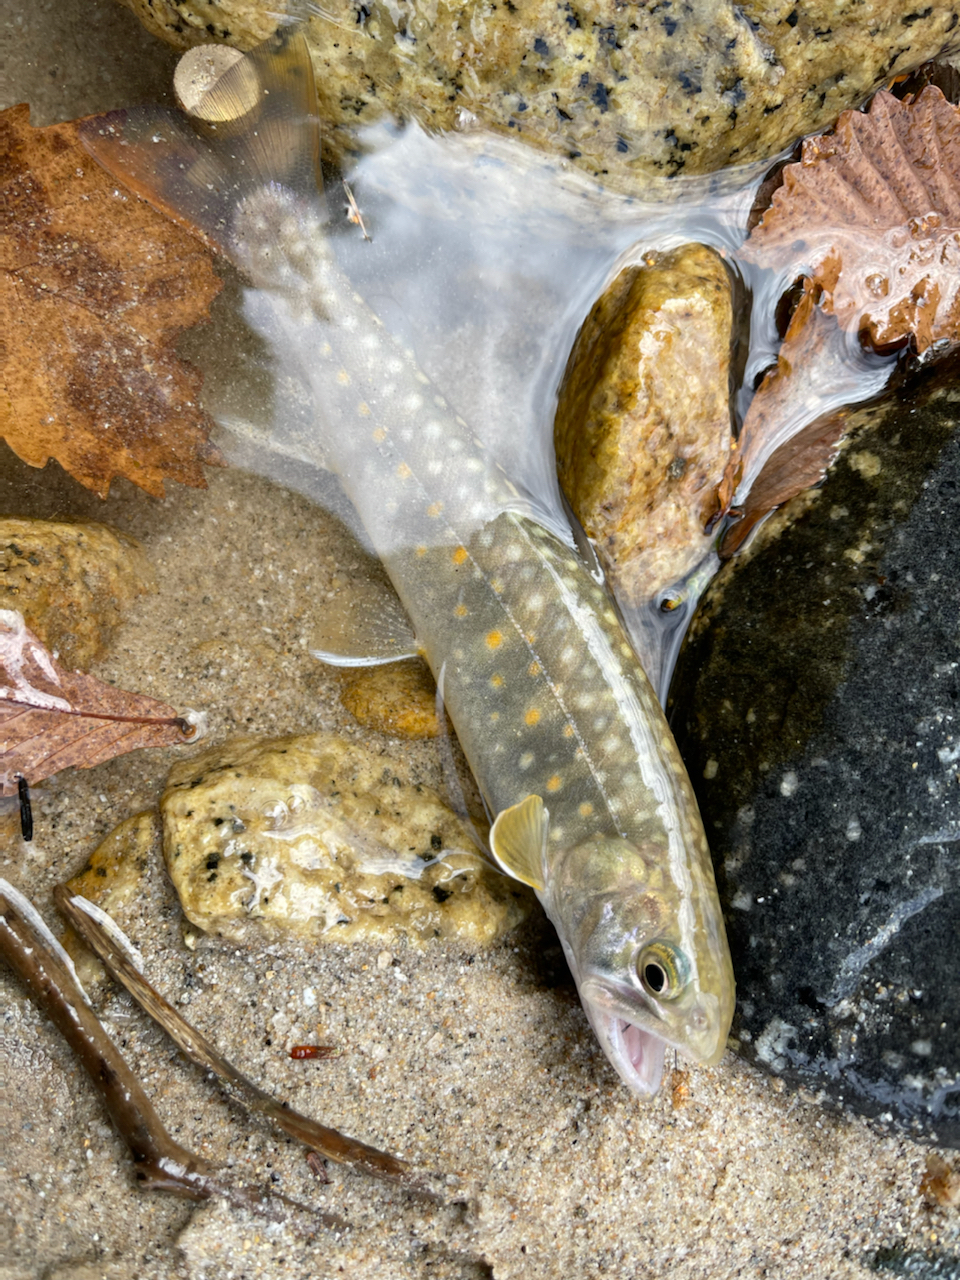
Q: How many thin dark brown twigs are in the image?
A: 2